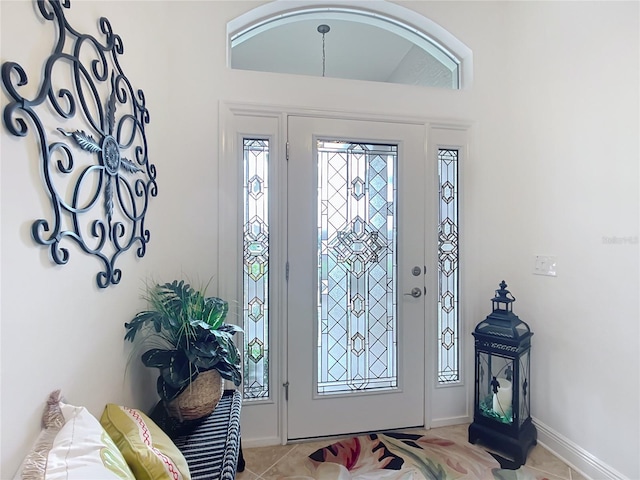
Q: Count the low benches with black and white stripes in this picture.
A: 1